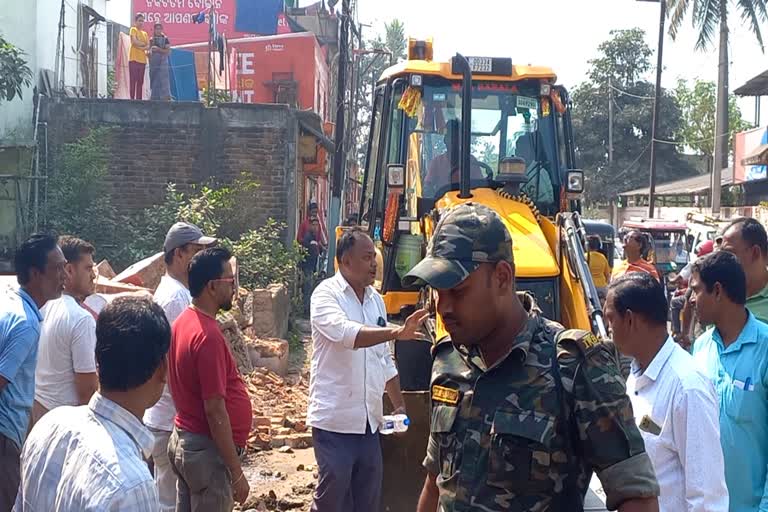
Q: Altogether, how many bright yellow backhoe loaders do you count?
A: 1